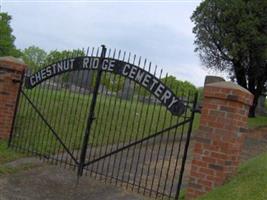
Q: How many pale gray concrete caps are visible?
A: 2